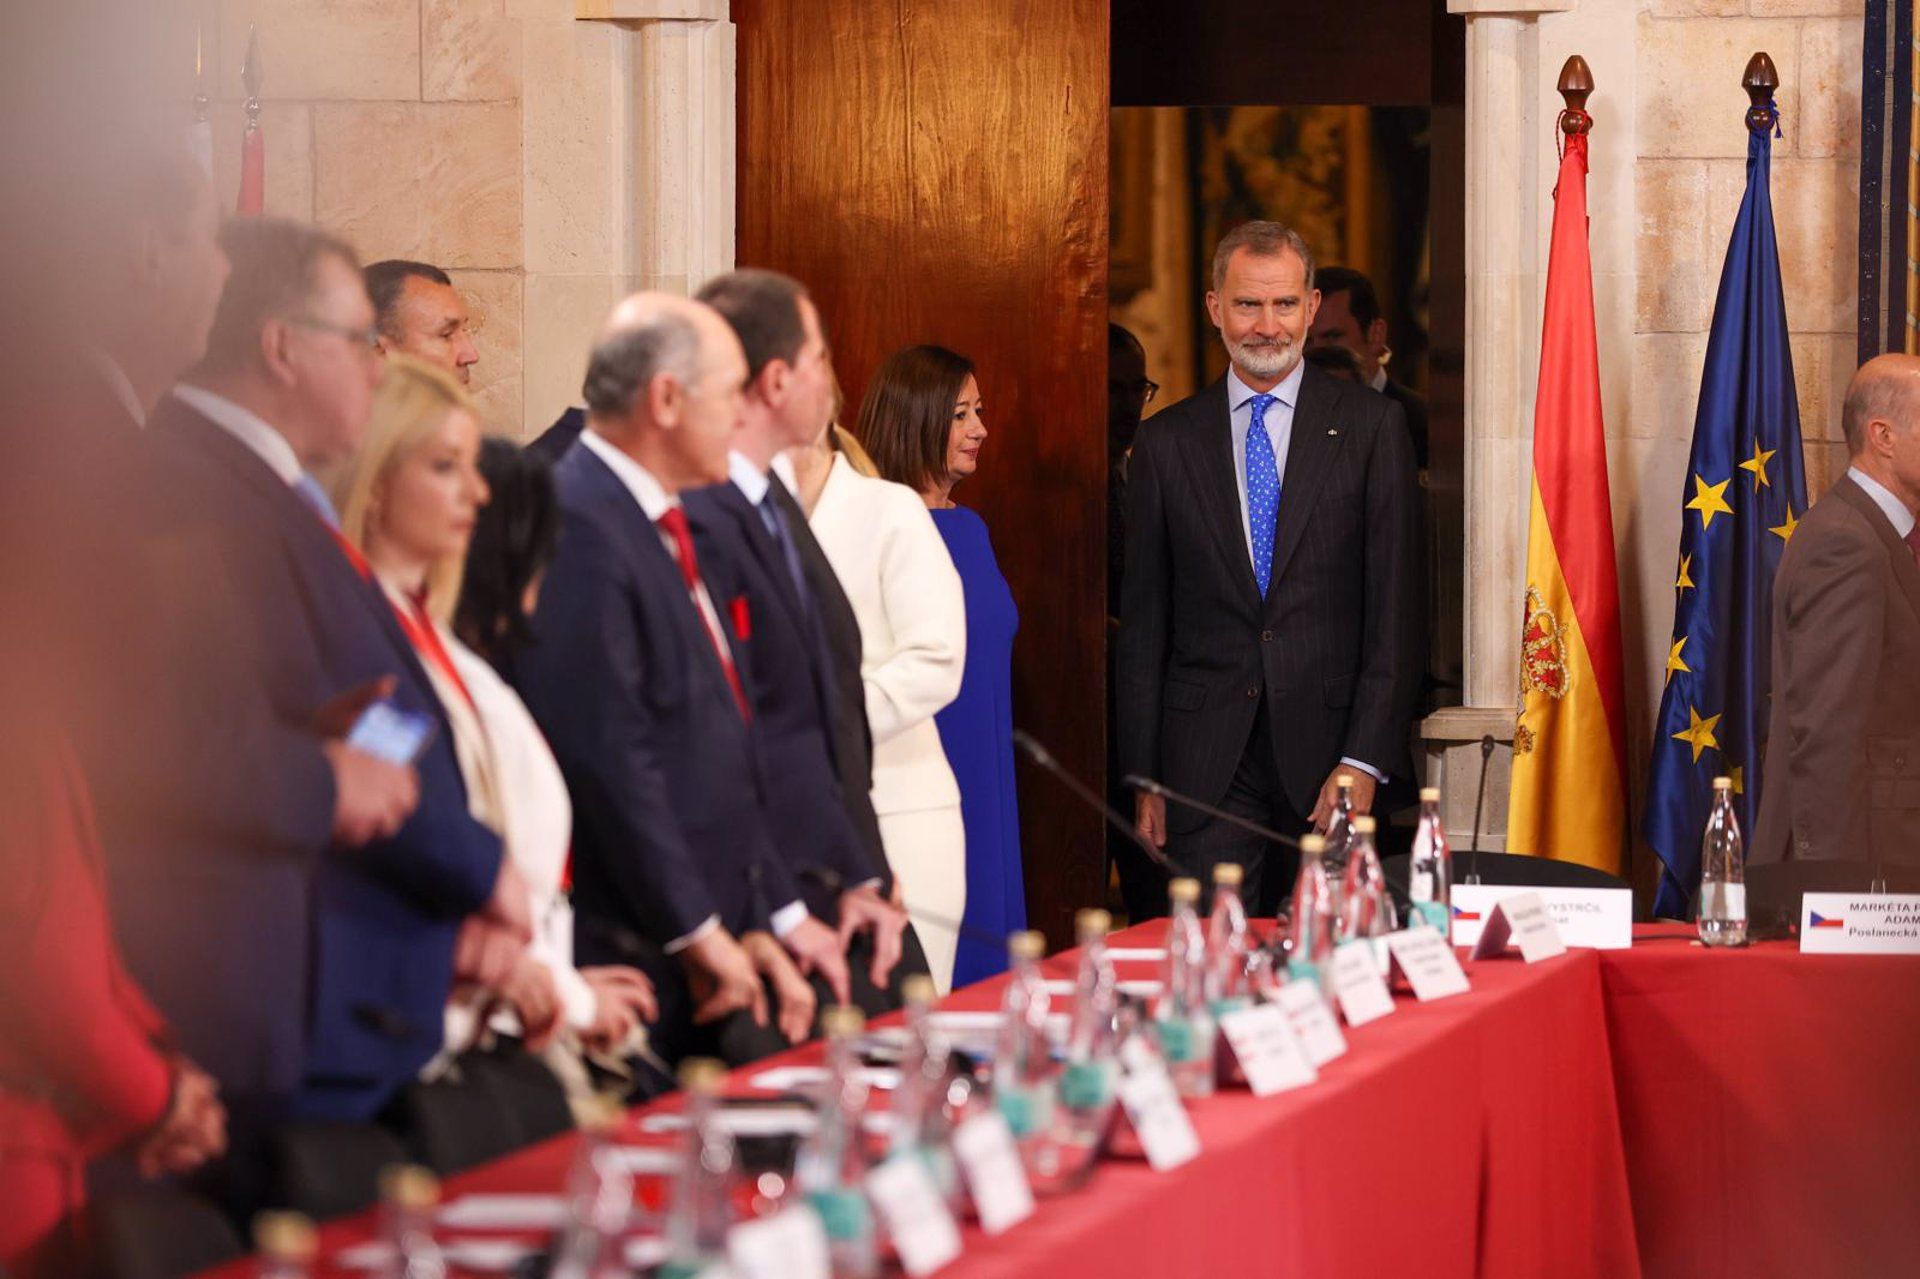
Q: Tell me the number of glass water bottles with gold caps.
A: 15